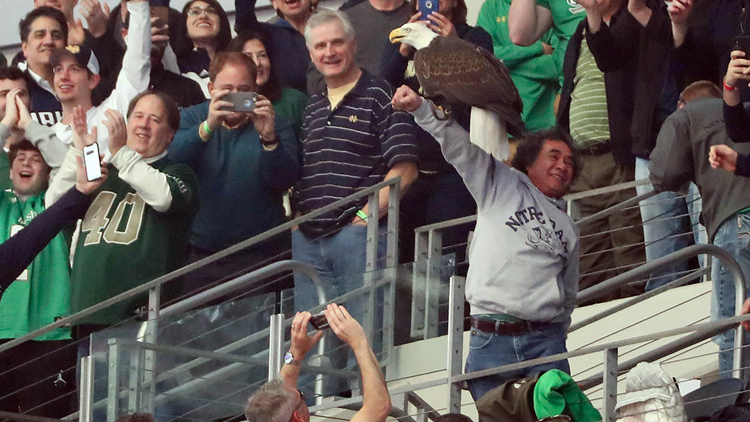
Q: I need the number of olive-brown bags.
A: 1